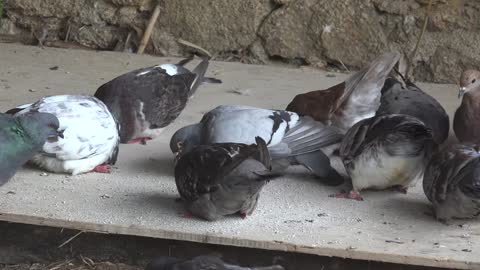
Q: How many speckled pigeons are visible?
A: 1